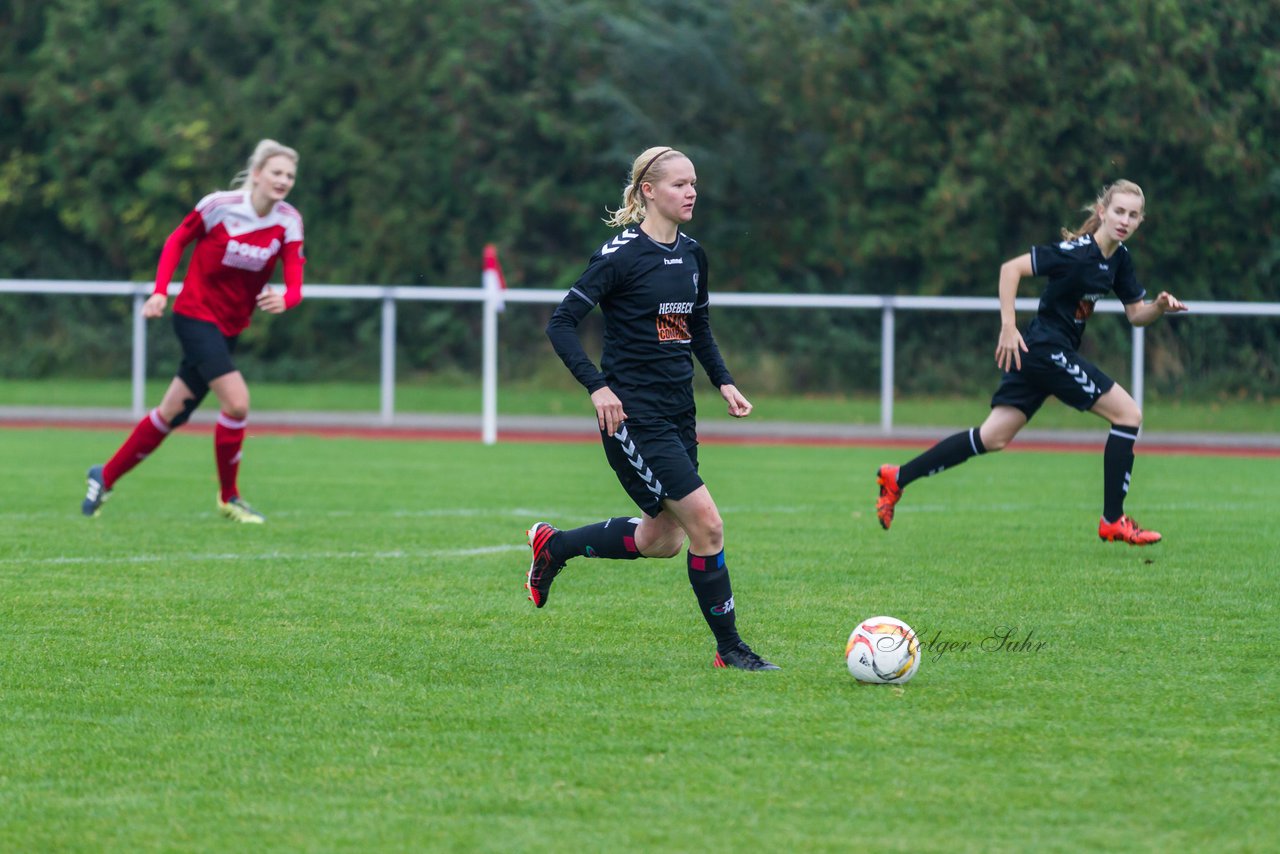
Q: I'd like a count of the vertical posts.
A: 5